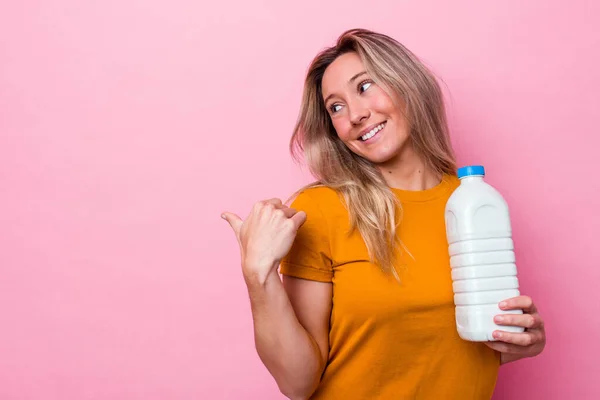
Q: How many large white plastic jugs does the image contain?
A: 1